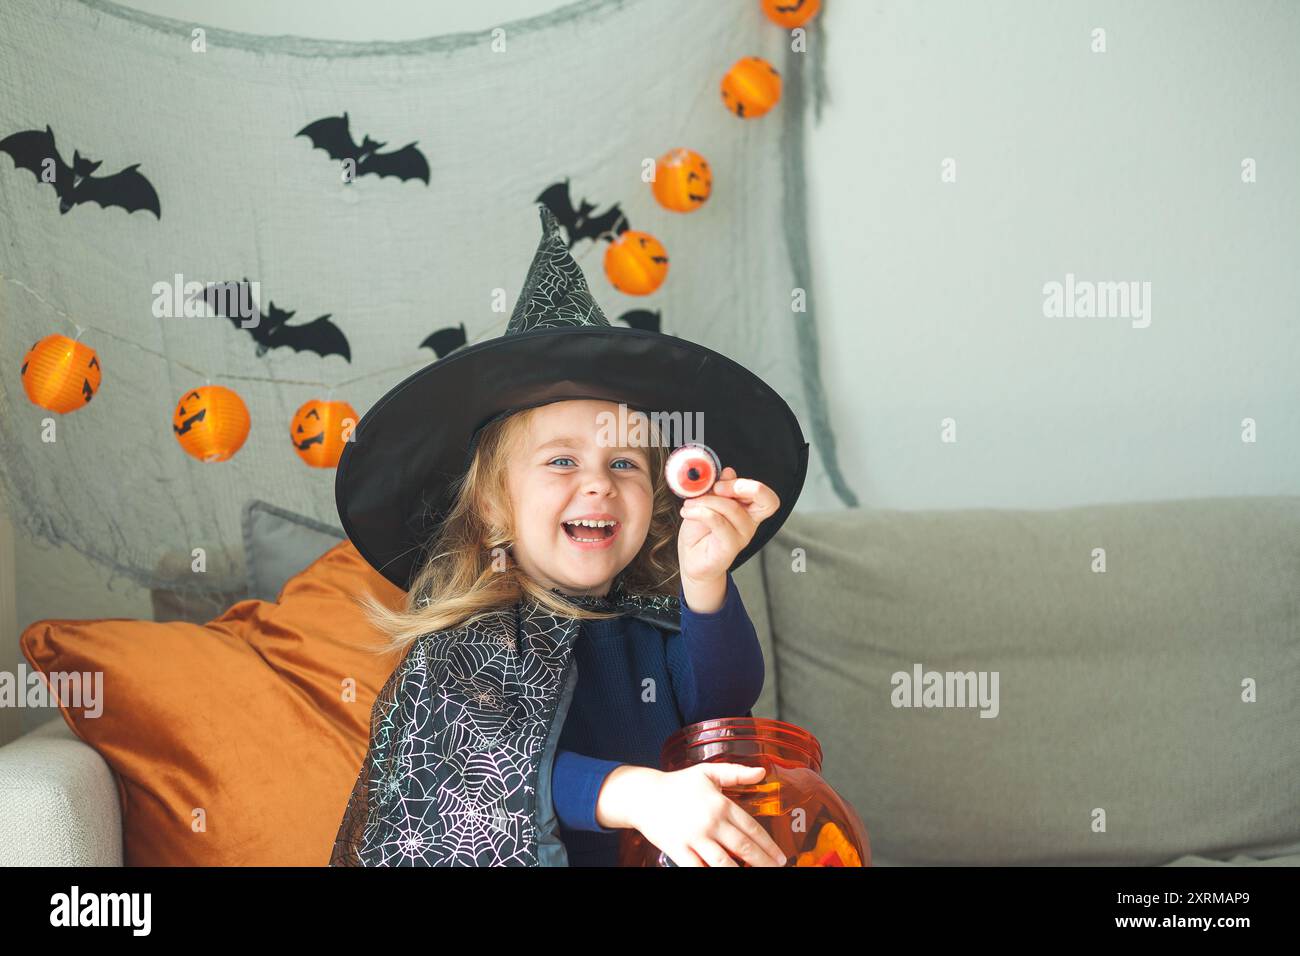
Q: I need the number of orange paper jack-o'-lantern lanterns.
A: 7